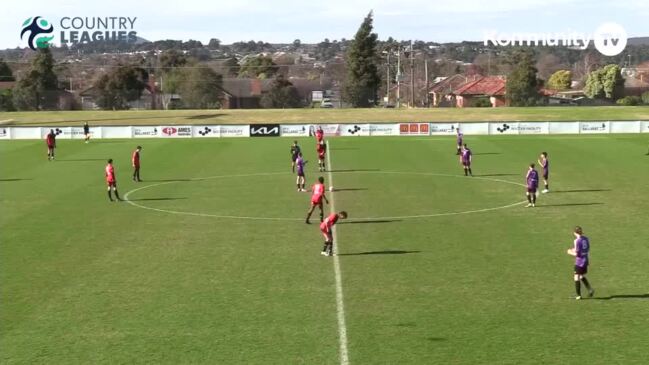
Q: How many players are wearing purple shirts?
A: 6